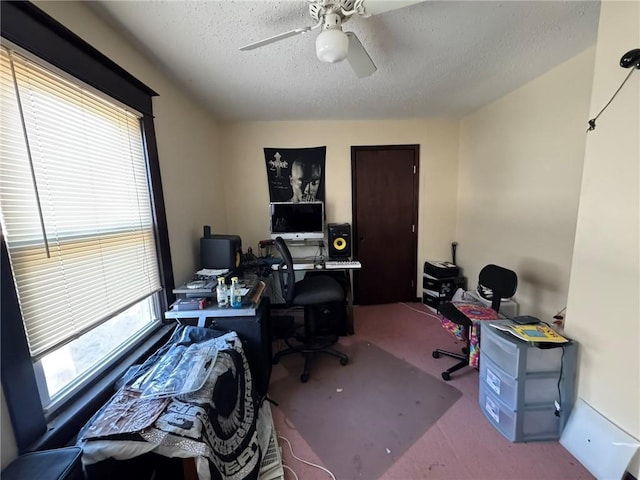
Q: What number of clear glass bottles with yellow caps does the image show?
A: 2